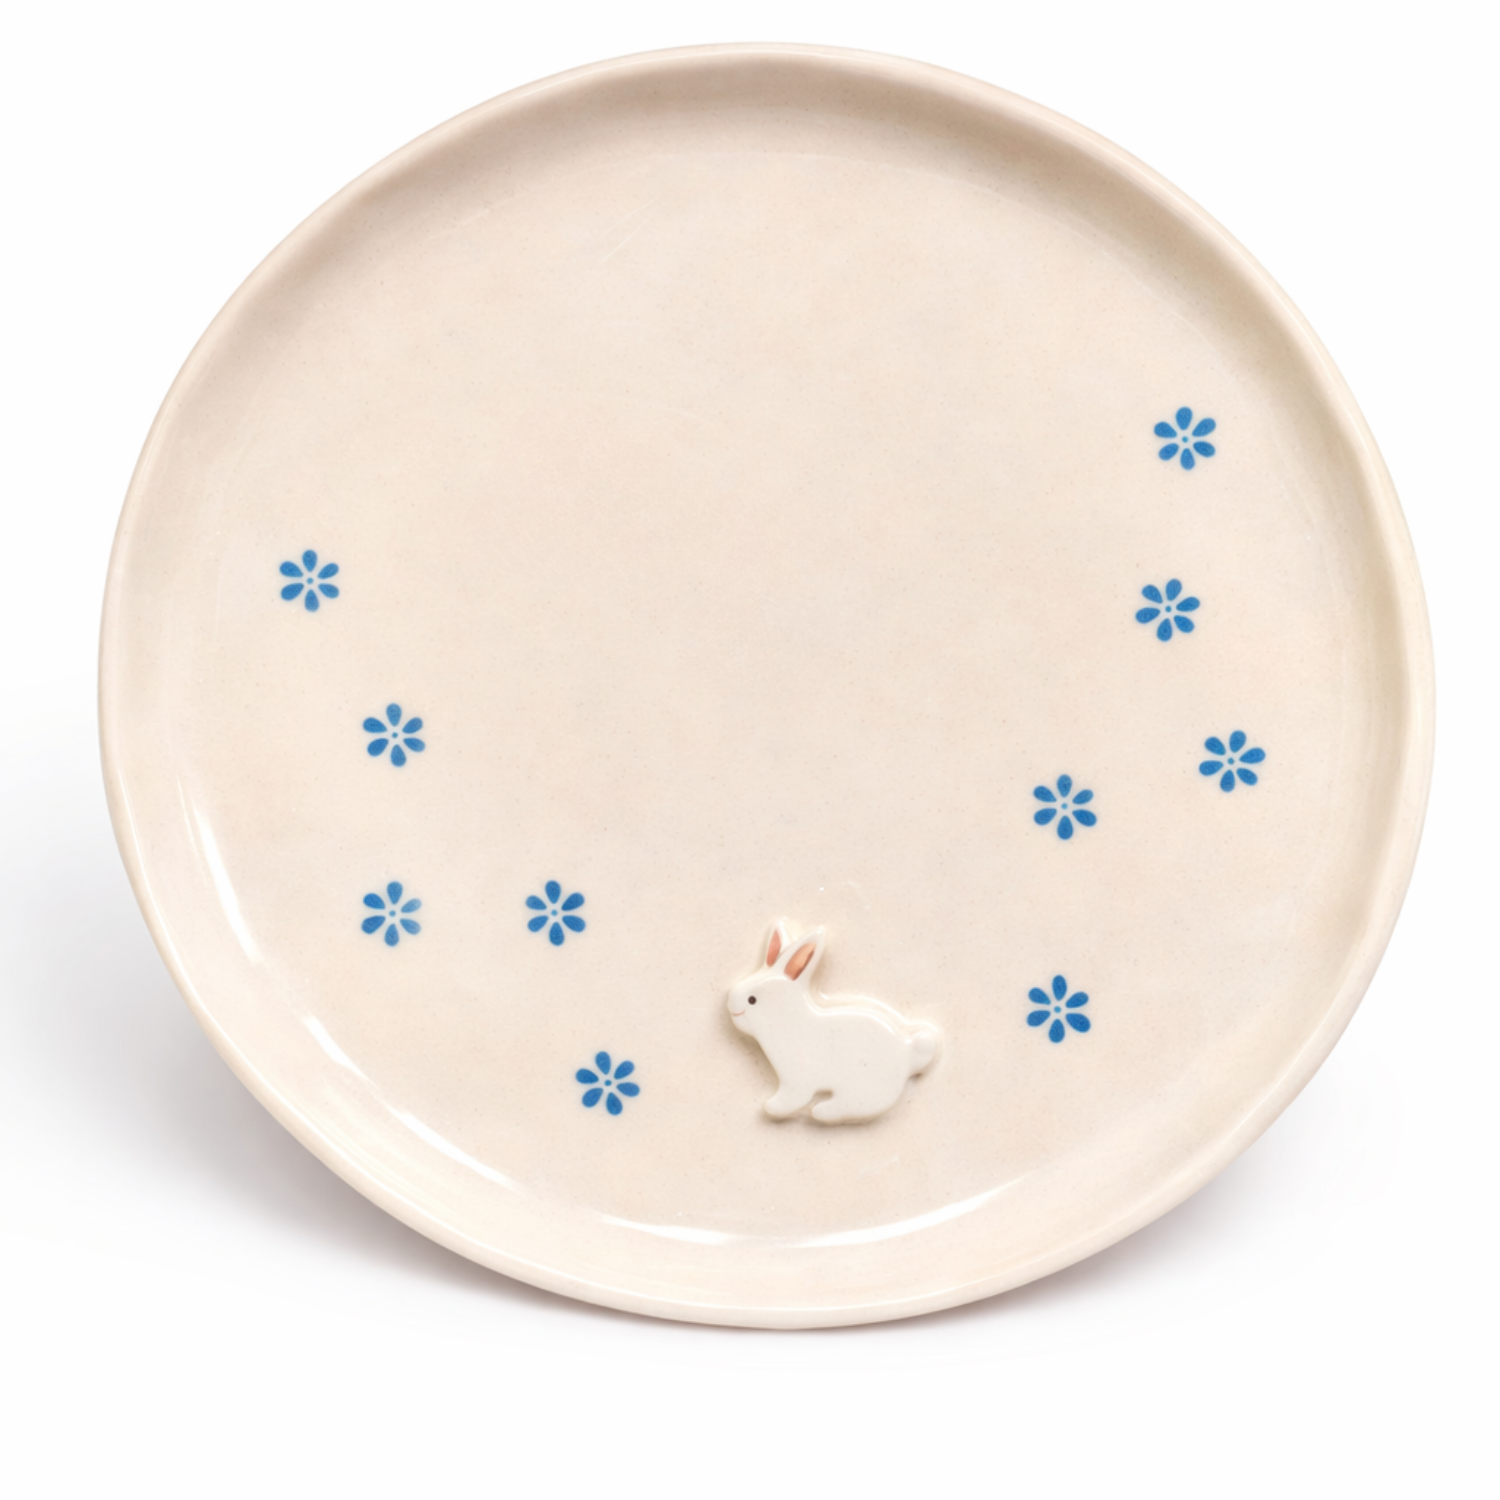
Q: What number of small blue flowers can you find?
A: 10